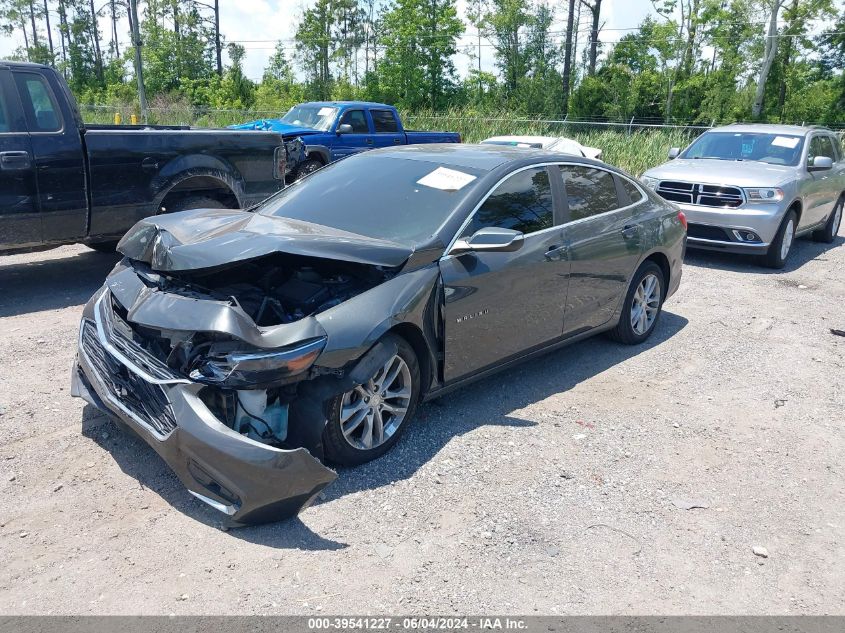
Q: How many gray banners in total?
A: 1